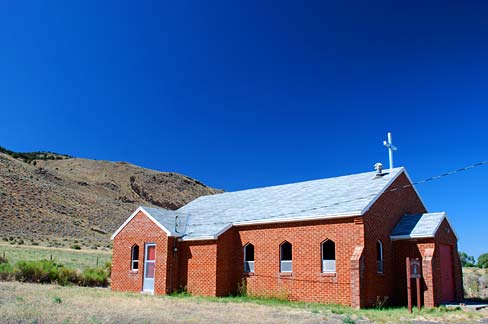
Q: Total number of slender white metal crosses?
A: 1